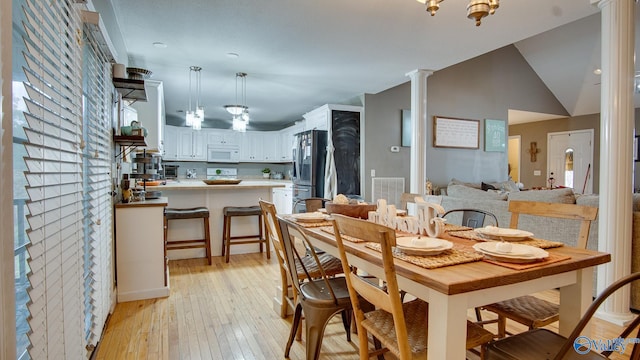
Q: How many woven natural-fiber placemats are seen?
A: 5